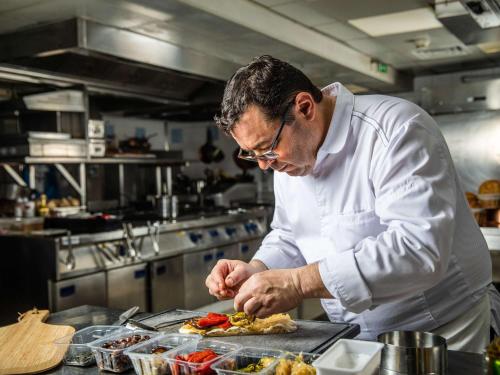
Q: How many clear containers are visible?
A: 6